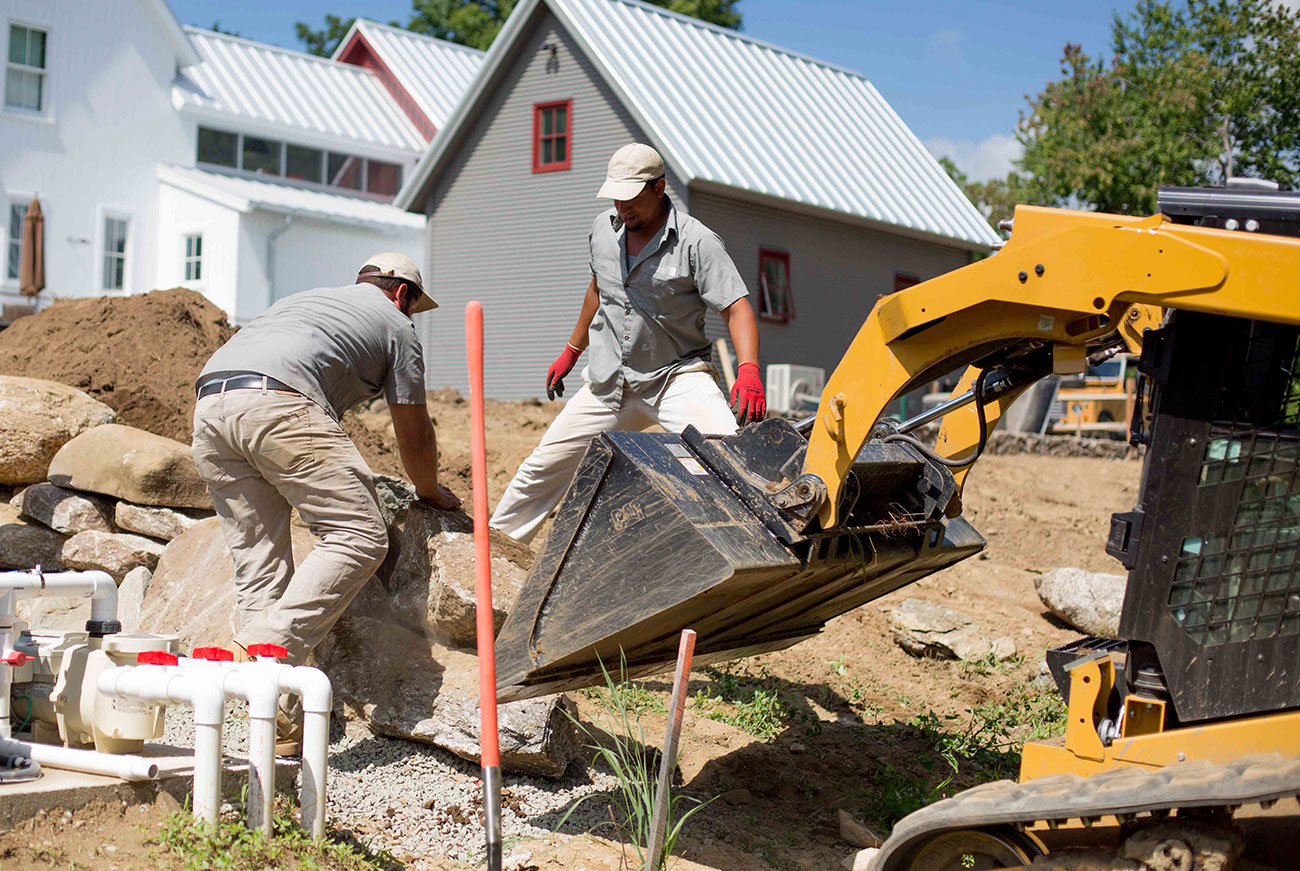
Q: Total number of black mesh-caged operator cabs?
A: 1